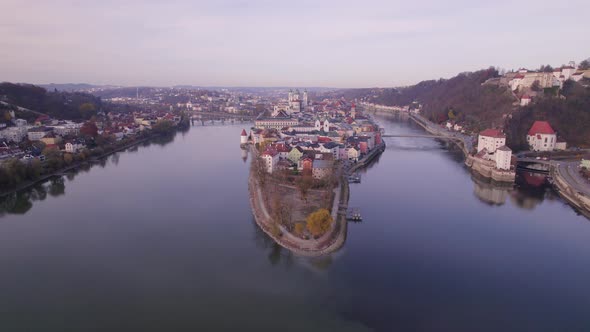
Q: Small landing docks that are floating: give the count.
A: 2